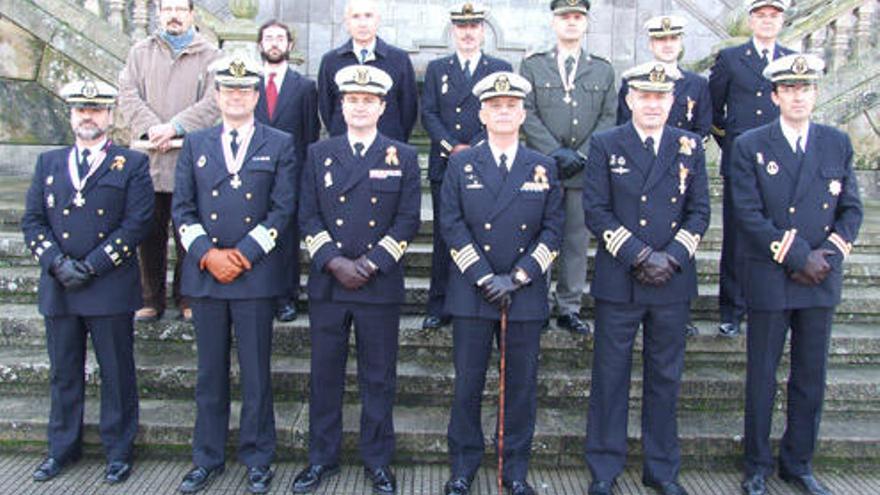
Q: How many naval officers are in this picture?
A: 9